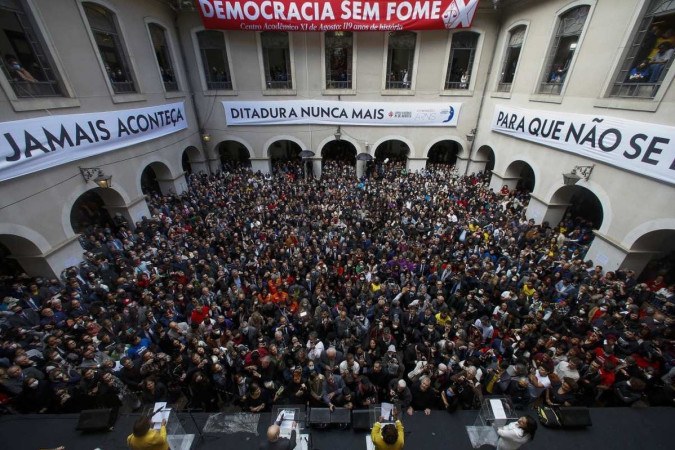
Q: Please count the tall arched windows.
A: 11